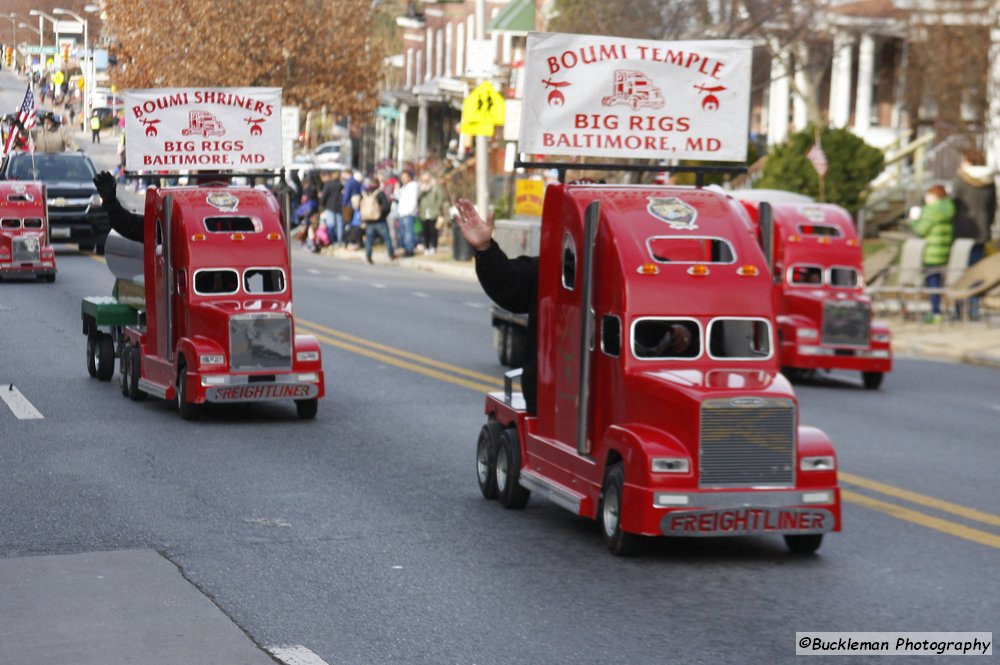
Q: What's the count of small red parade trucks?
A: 4